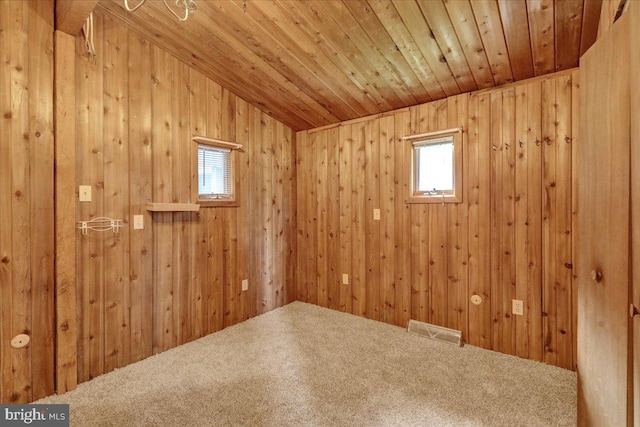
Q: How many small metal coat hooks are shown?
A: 6